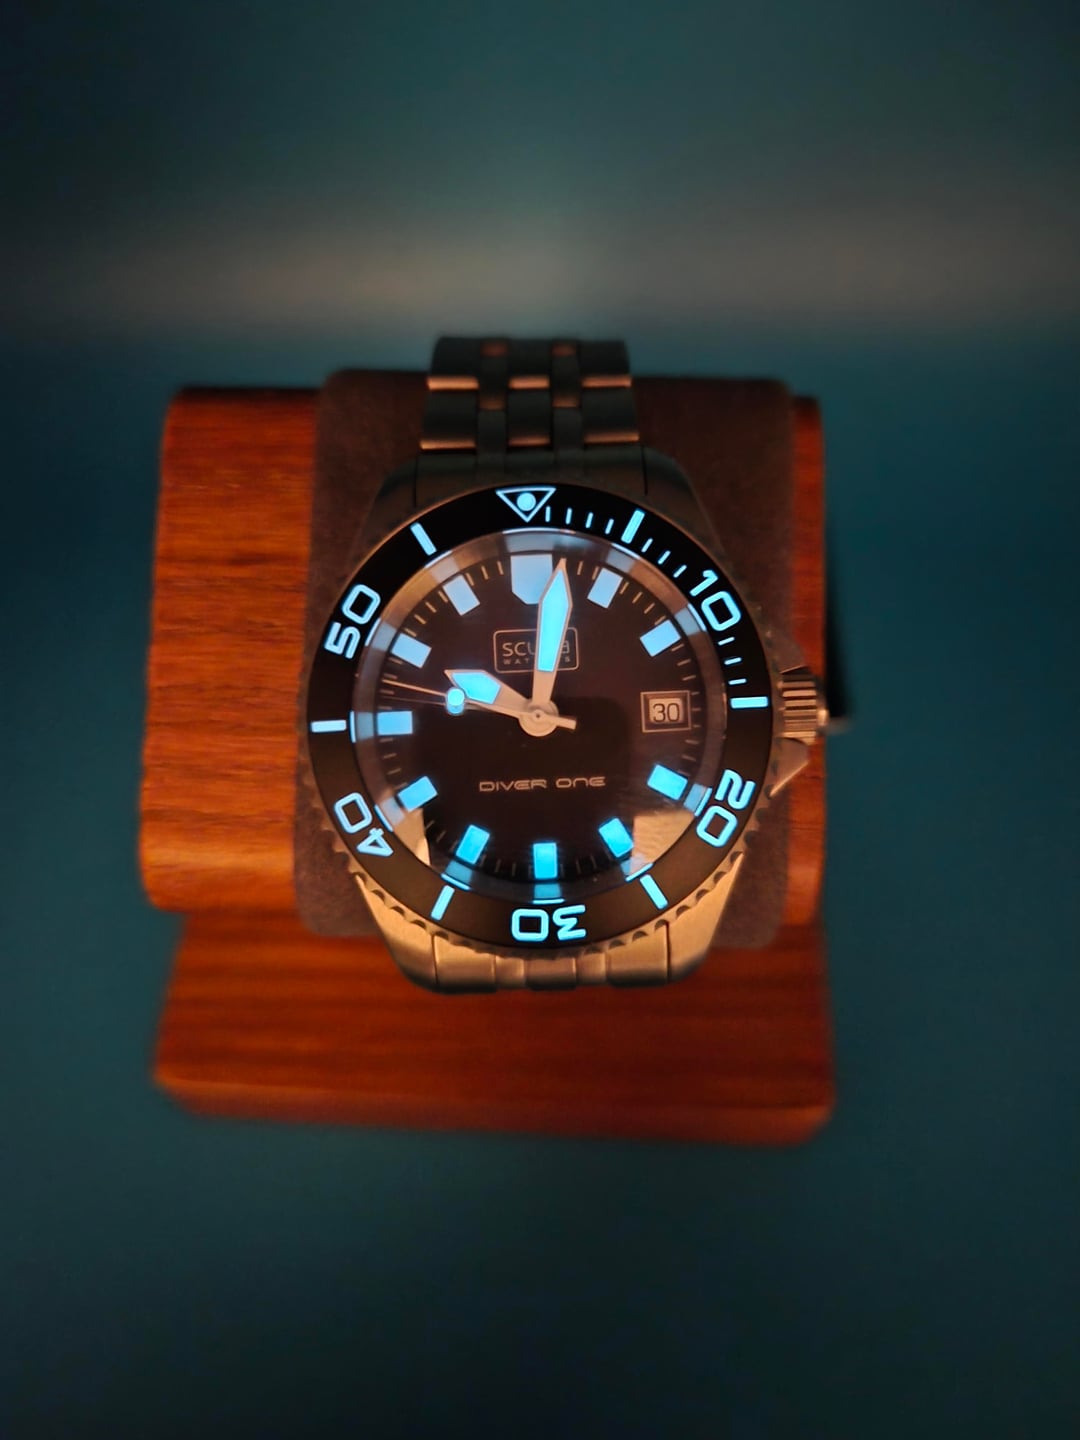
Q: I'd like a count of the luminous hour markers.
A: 11